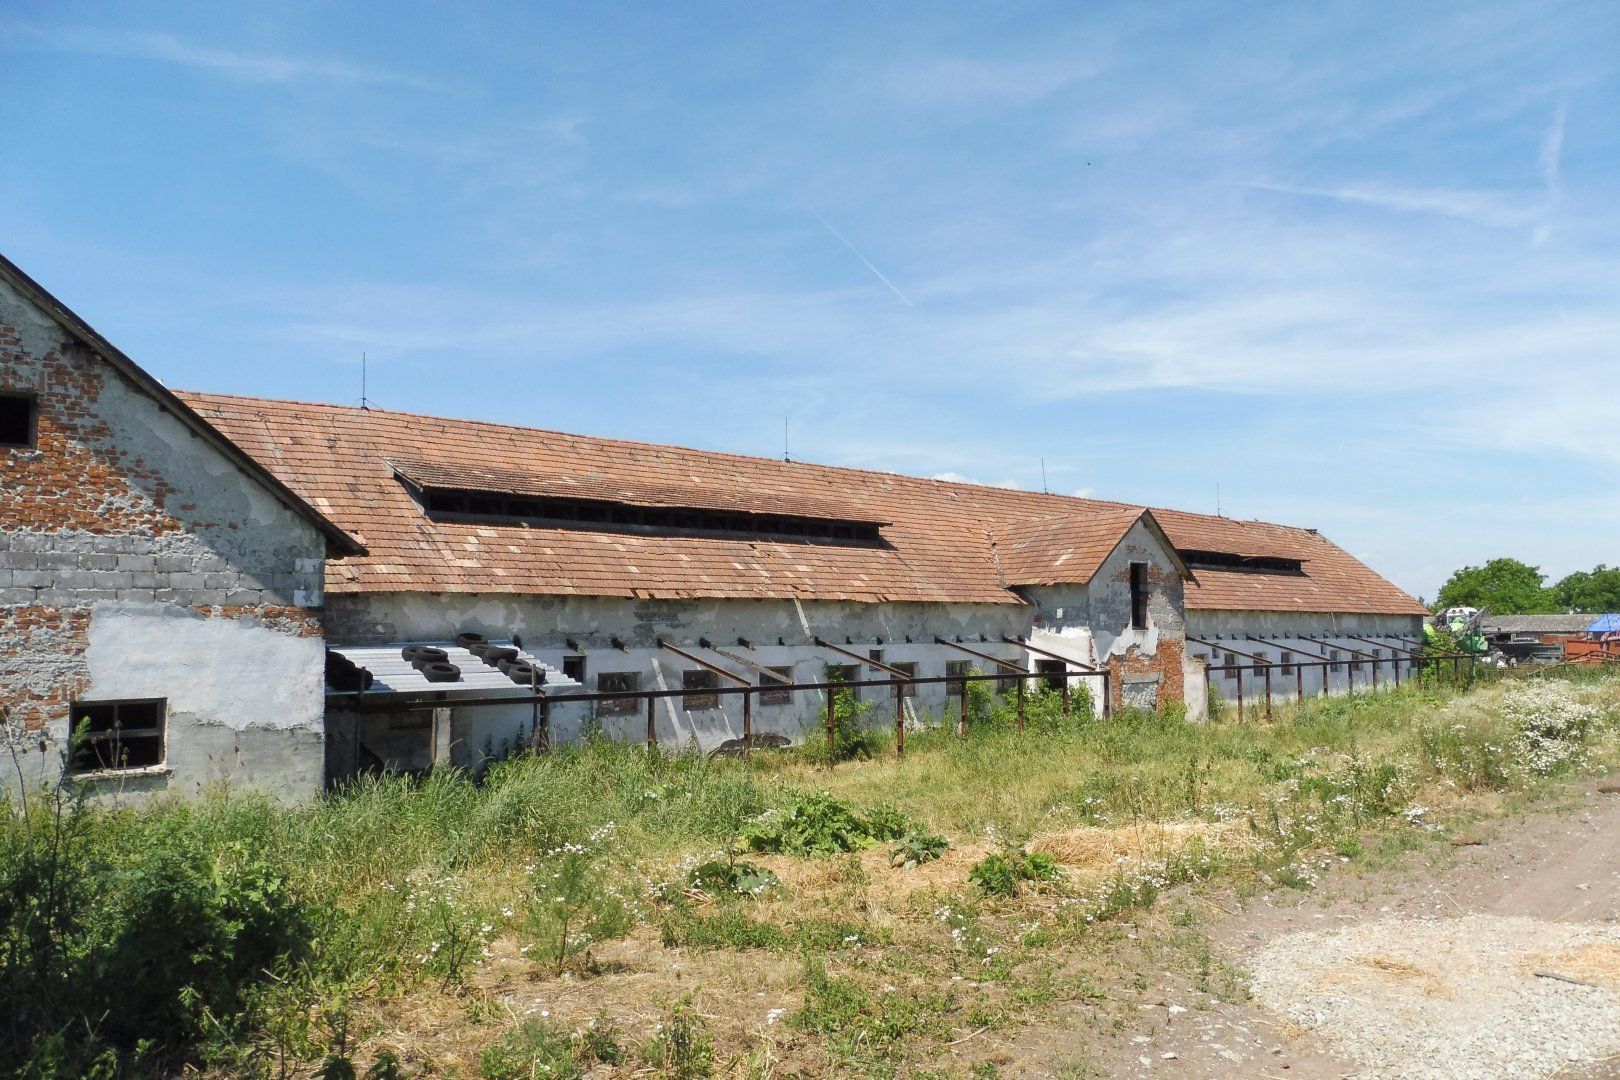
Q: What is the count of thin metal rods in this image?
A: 4